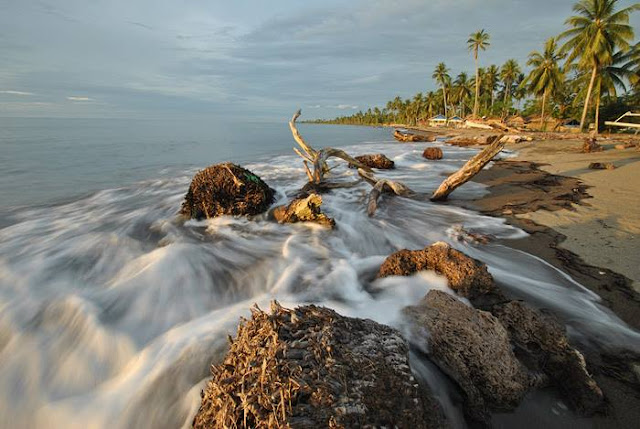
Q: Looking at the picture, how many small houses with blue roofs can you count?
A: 2